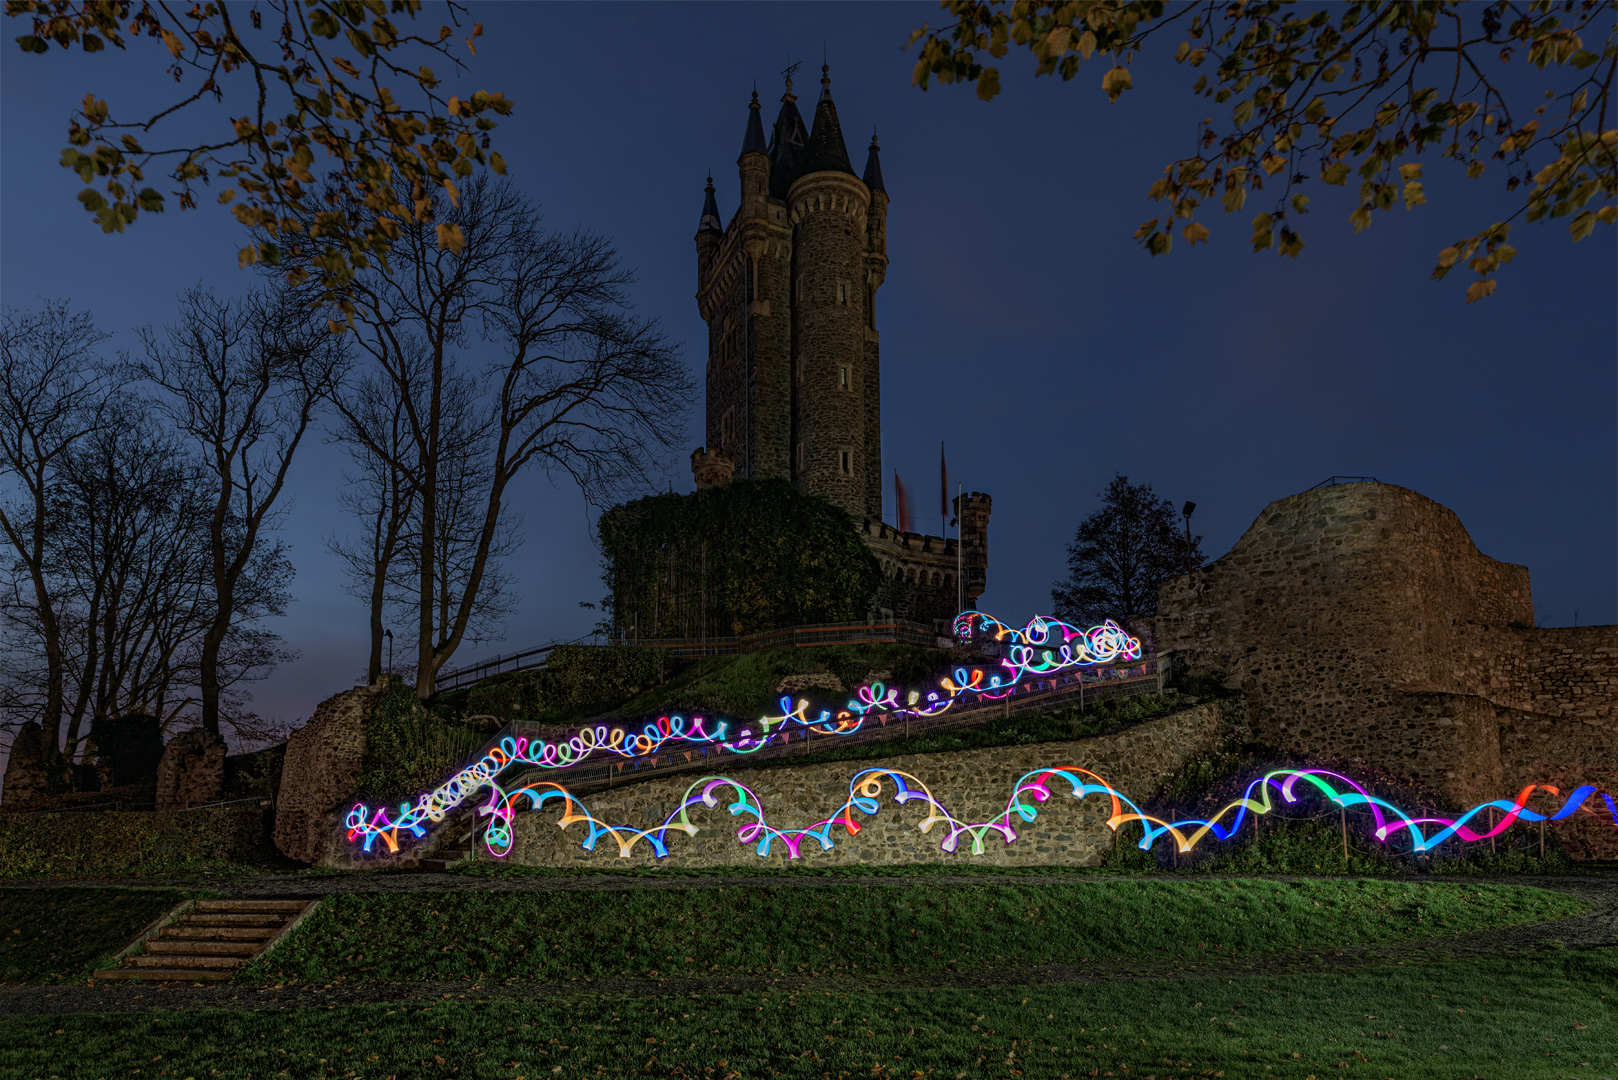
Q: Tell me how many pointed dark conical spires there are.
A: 5